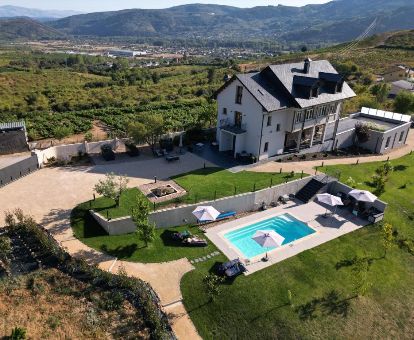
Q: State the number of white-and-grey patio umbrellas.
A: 4